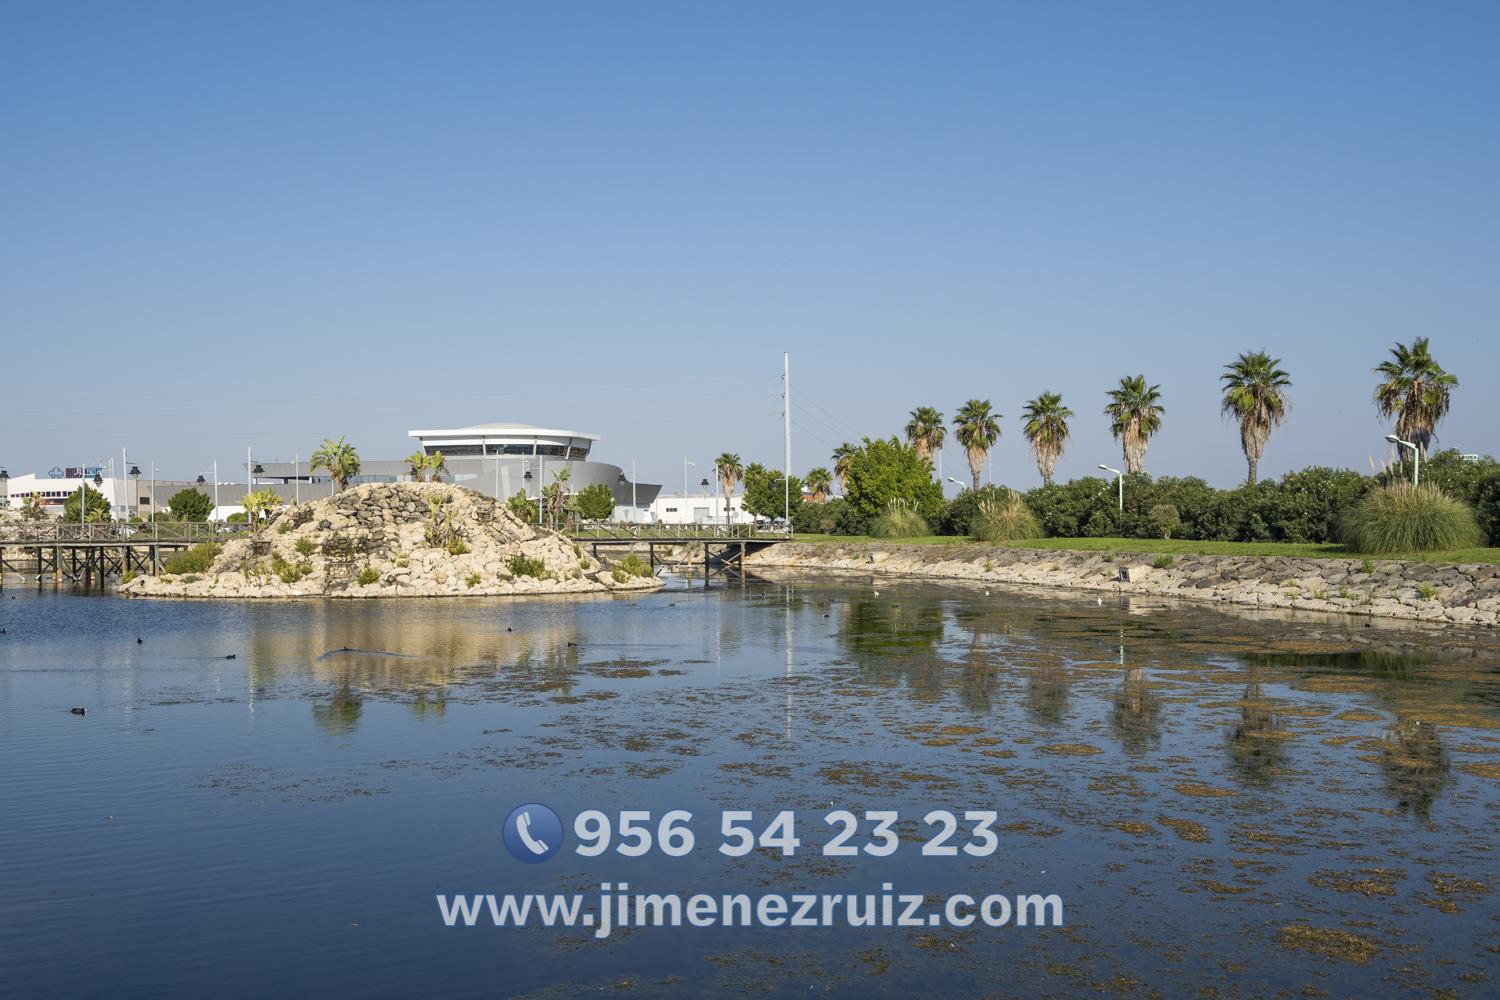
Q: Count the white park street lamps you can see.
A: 3